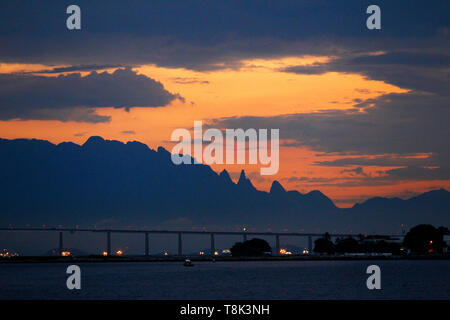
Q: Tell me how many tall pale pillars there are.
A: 8